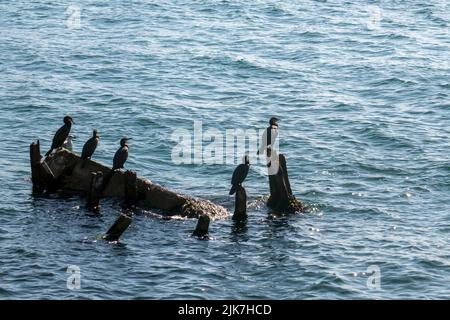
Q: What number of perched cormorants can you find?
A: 5